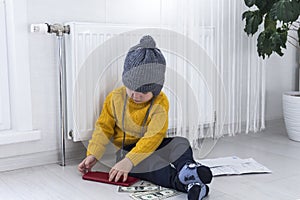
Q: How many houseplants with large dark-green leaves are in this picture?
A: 1